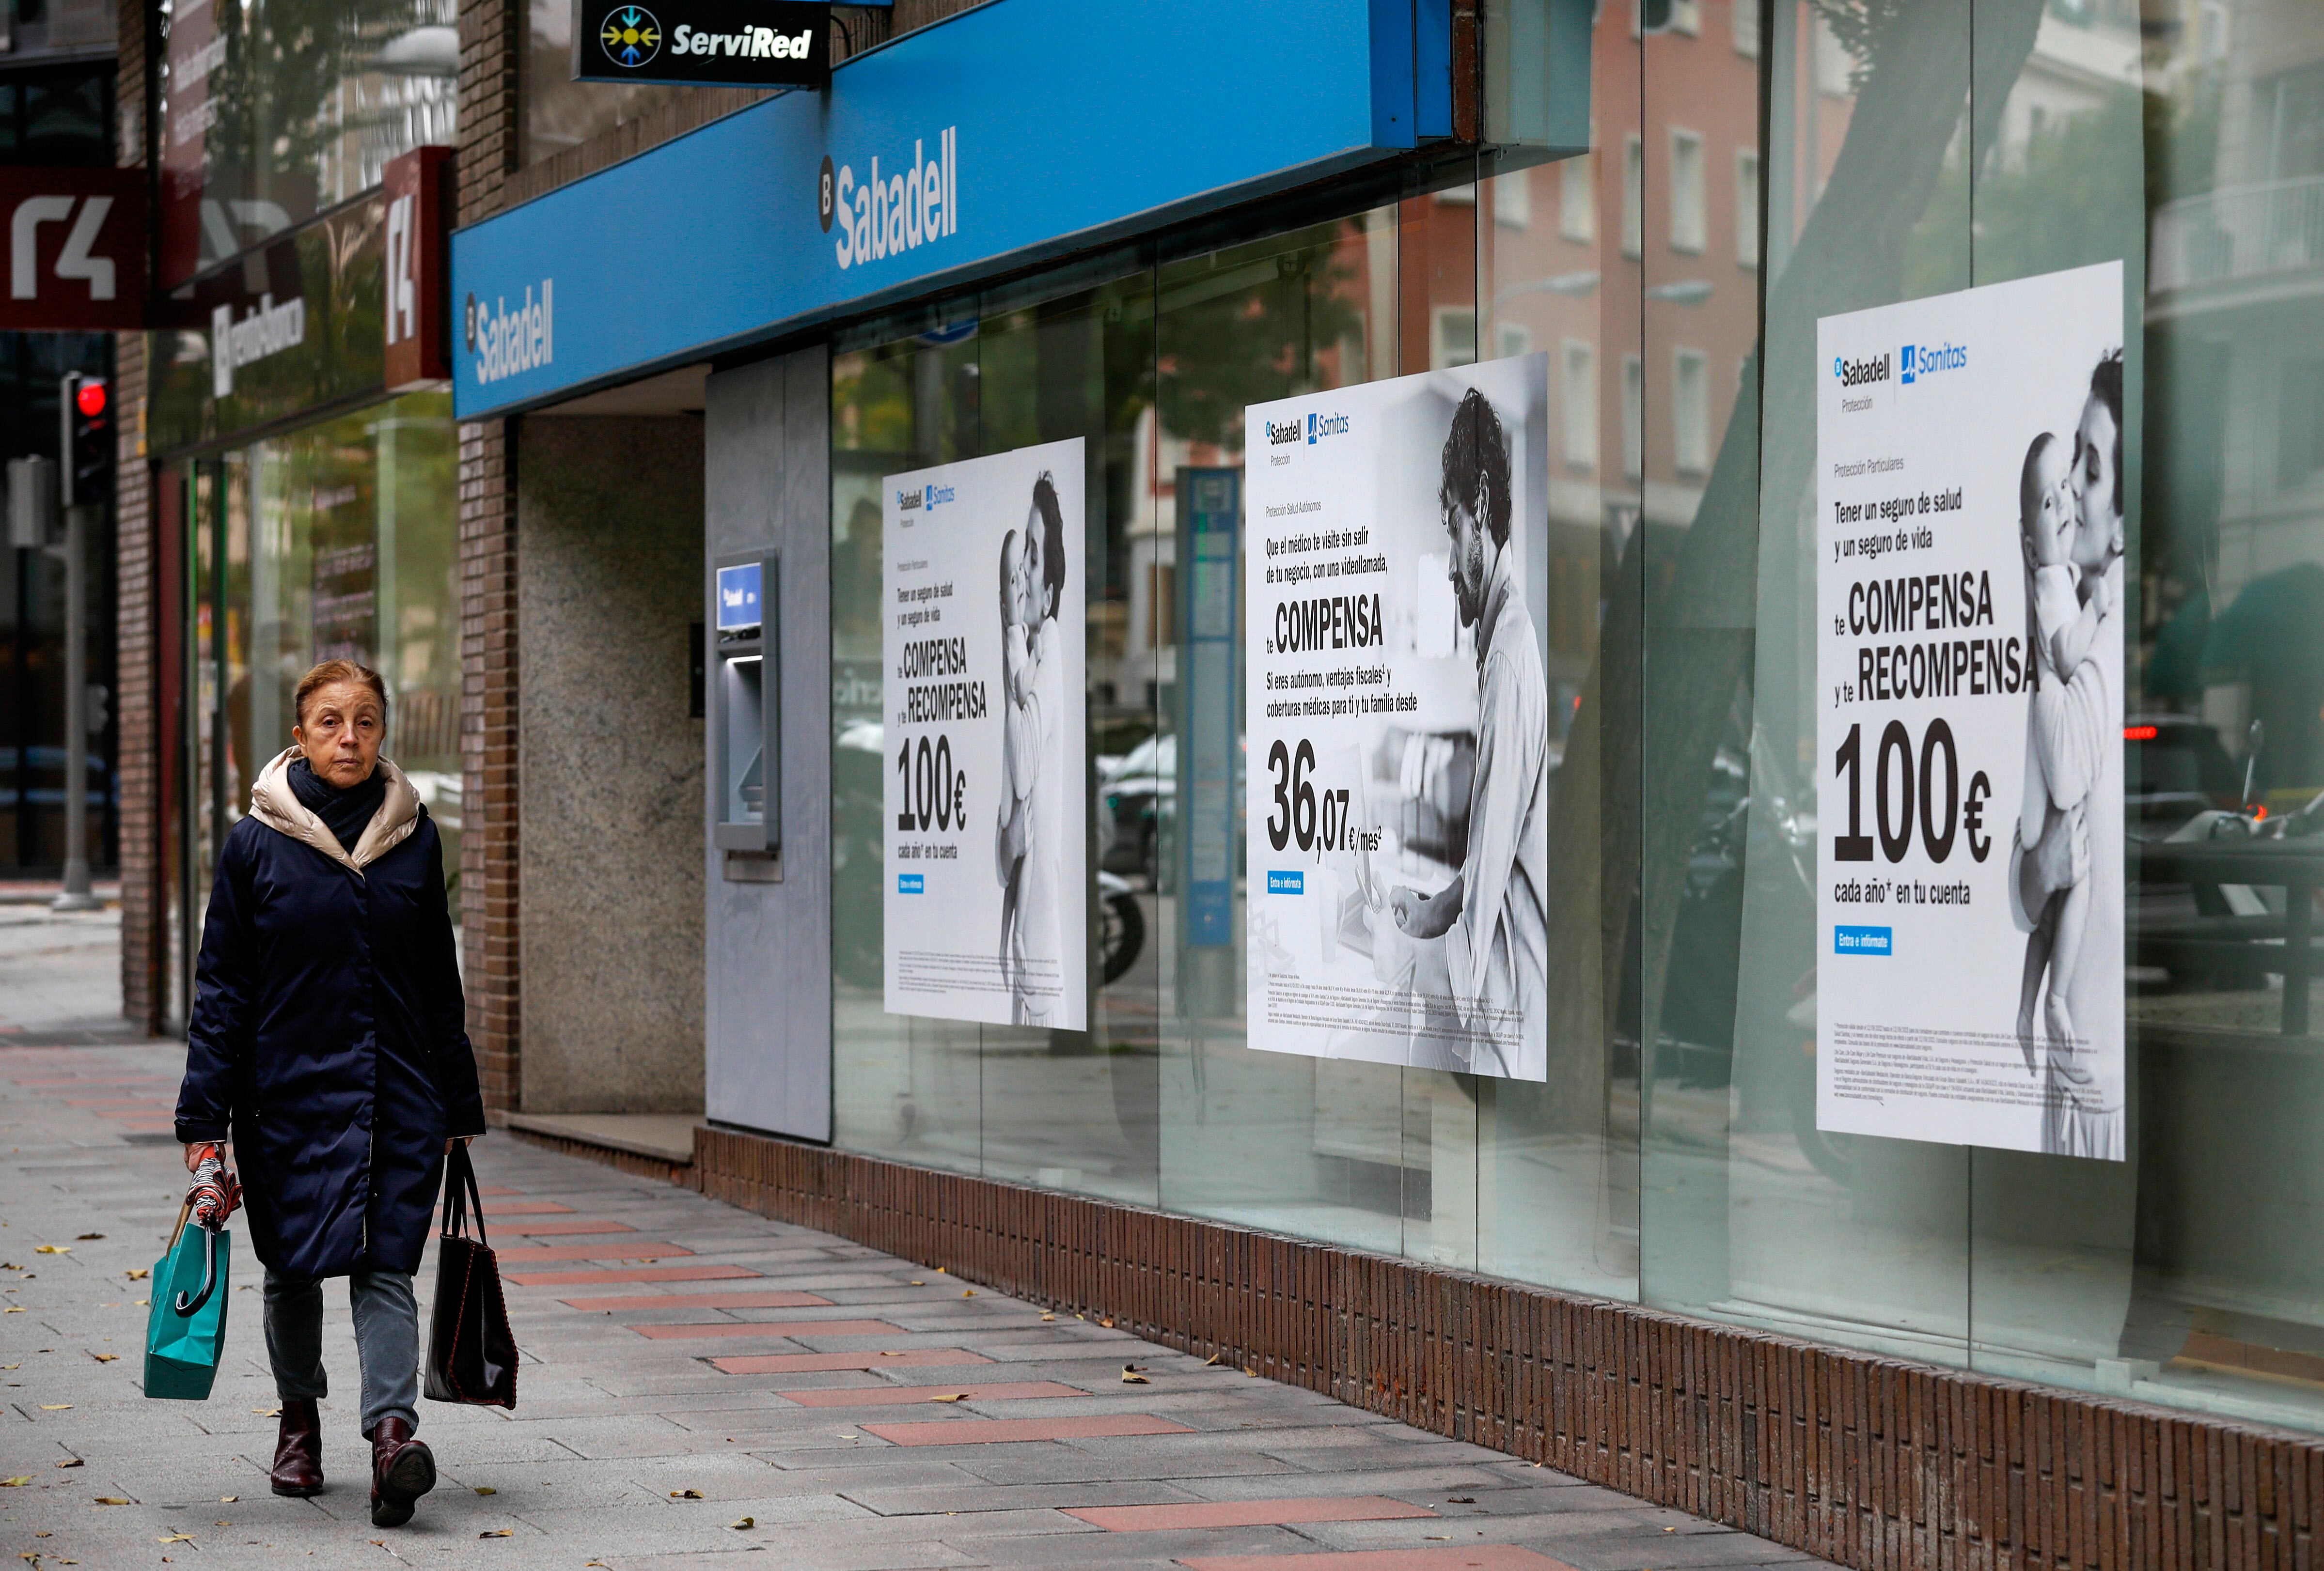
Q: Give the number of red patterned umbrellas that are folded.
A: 1